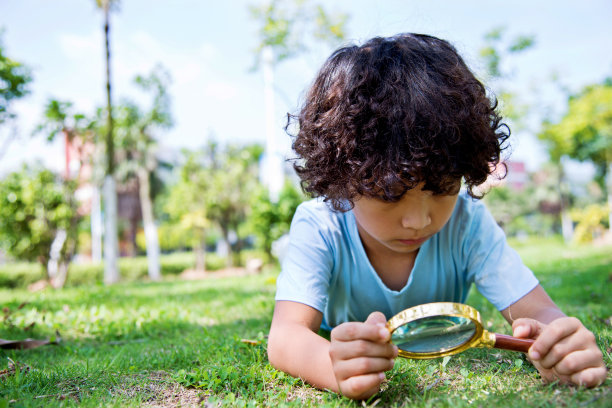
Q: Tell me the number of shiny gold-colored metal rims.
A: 1